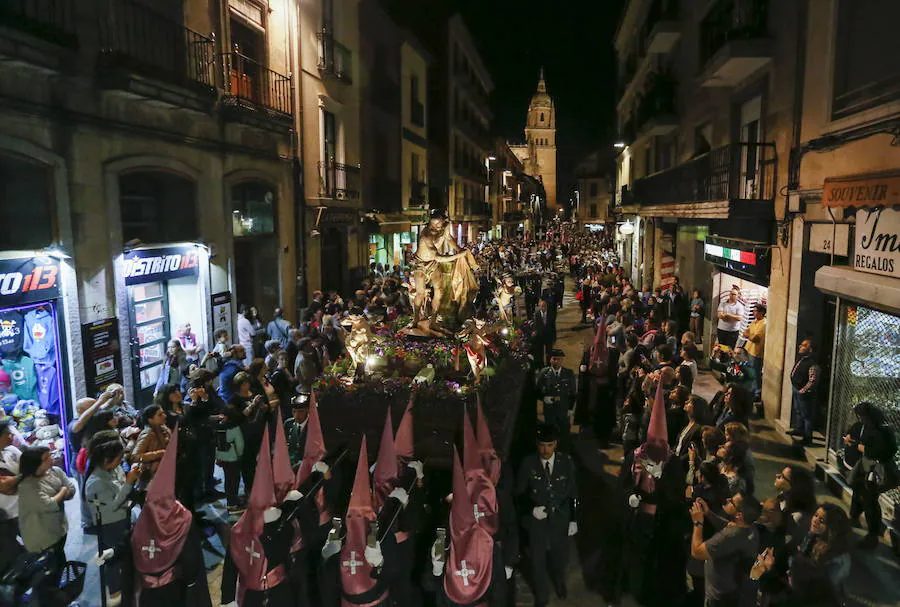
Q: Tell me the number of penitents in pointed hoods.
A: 12